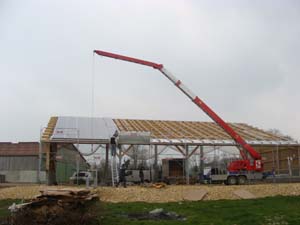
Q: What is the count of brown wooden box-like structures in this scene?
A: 1